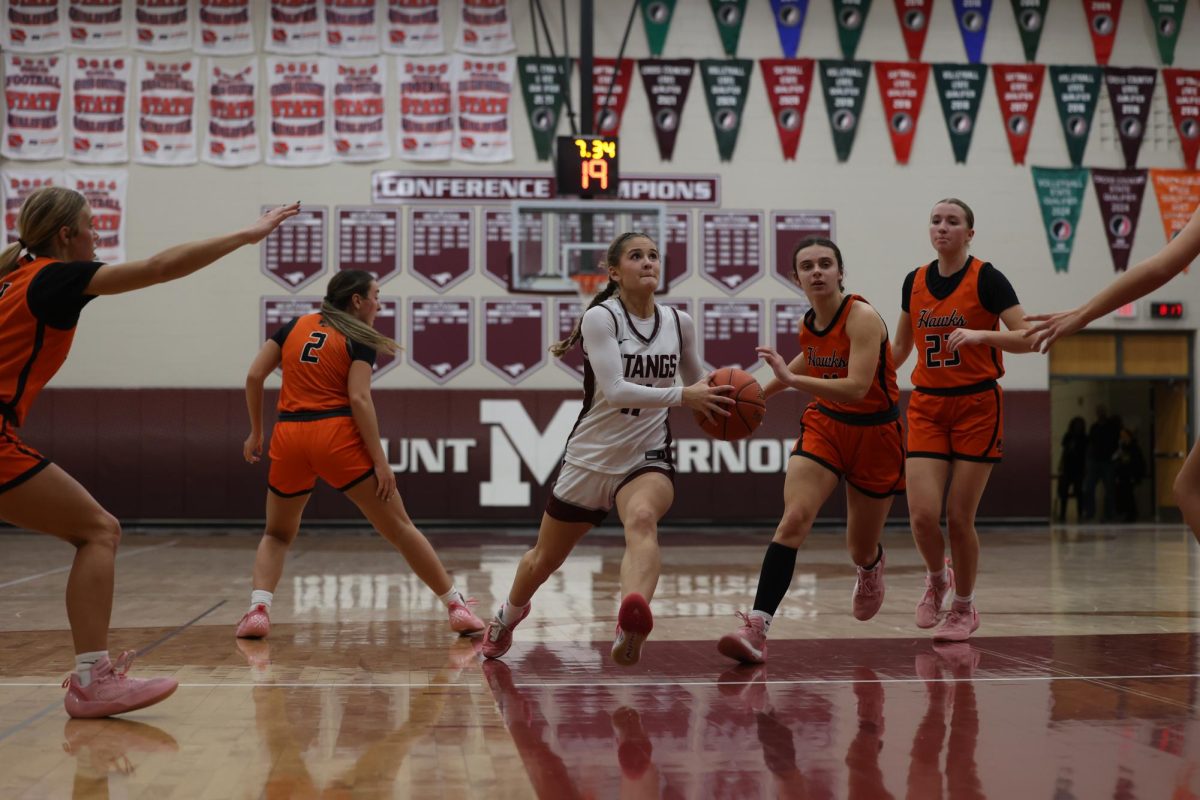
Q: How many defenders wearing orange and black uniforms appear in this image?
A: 4